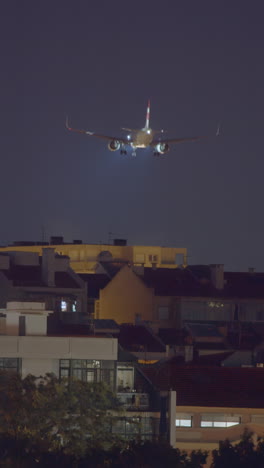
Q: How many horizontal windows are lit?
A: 2